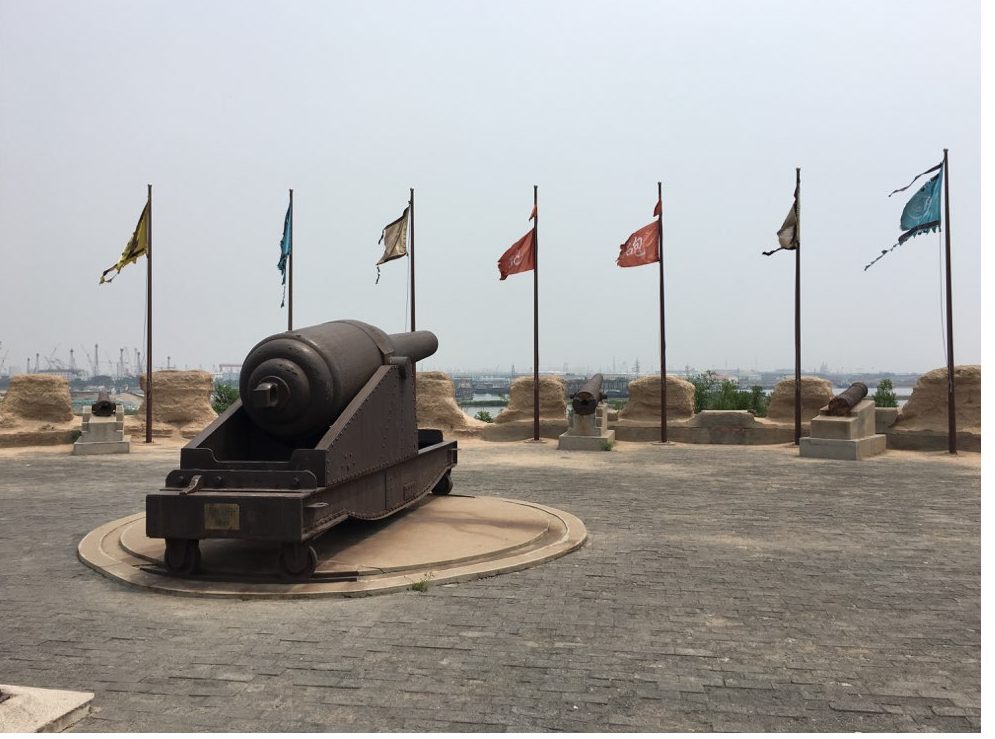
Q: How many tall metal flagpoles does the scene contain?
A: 7